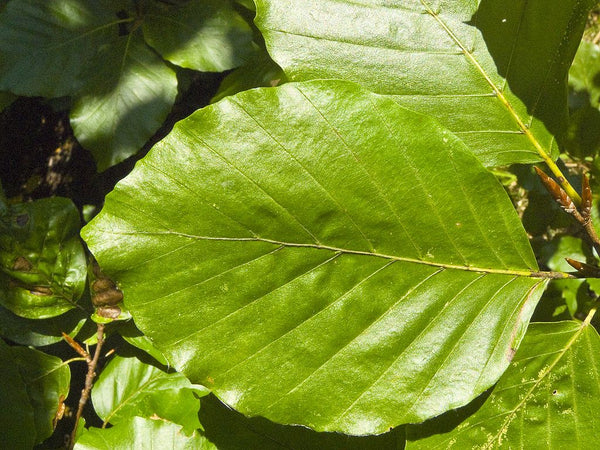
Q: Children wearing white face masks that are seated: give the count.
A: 0